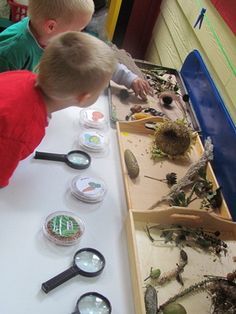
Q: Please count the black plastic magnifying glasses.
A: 3